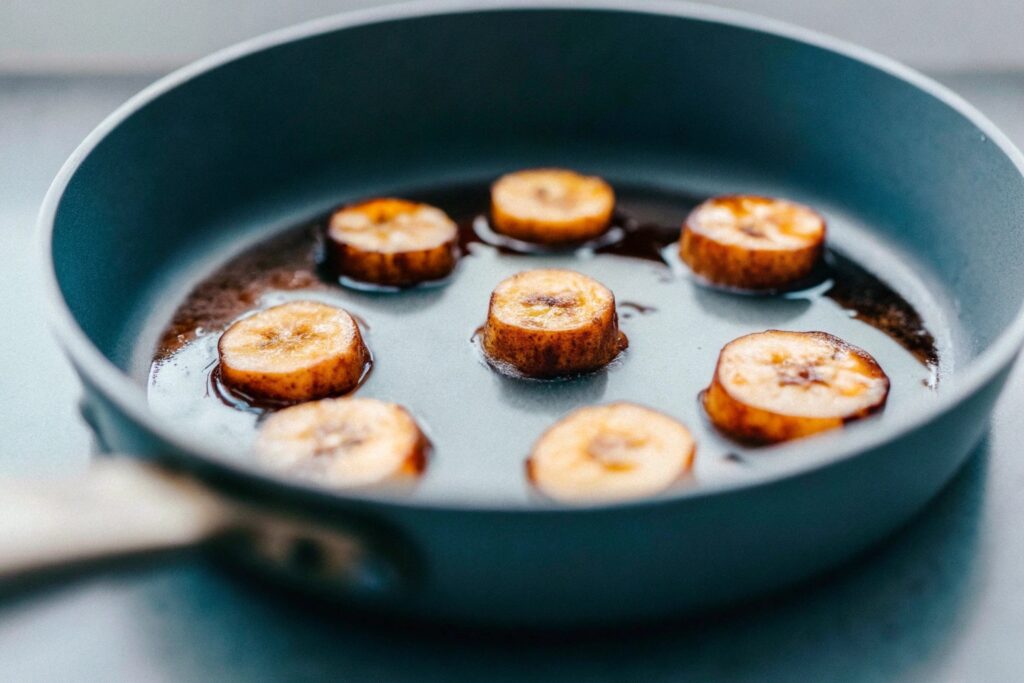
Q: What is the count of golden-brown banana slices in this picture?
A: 8